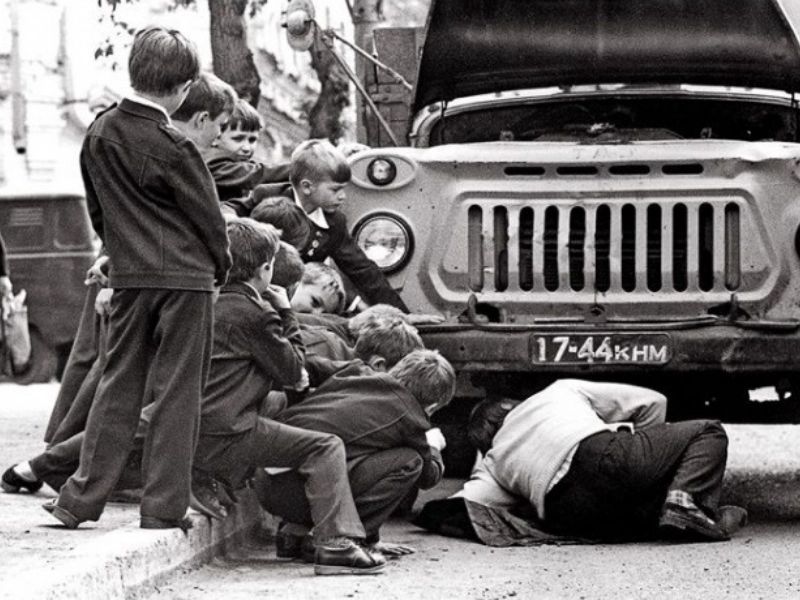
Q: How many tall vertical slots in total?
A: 11